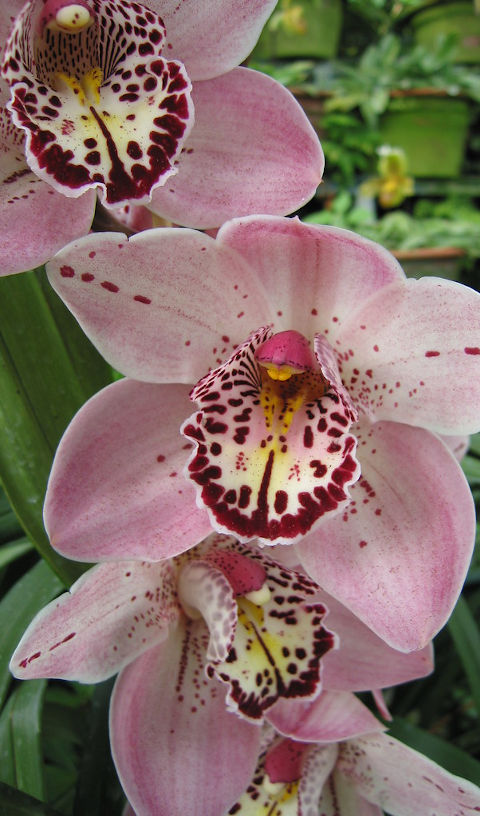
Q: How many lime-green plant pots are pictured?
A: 3